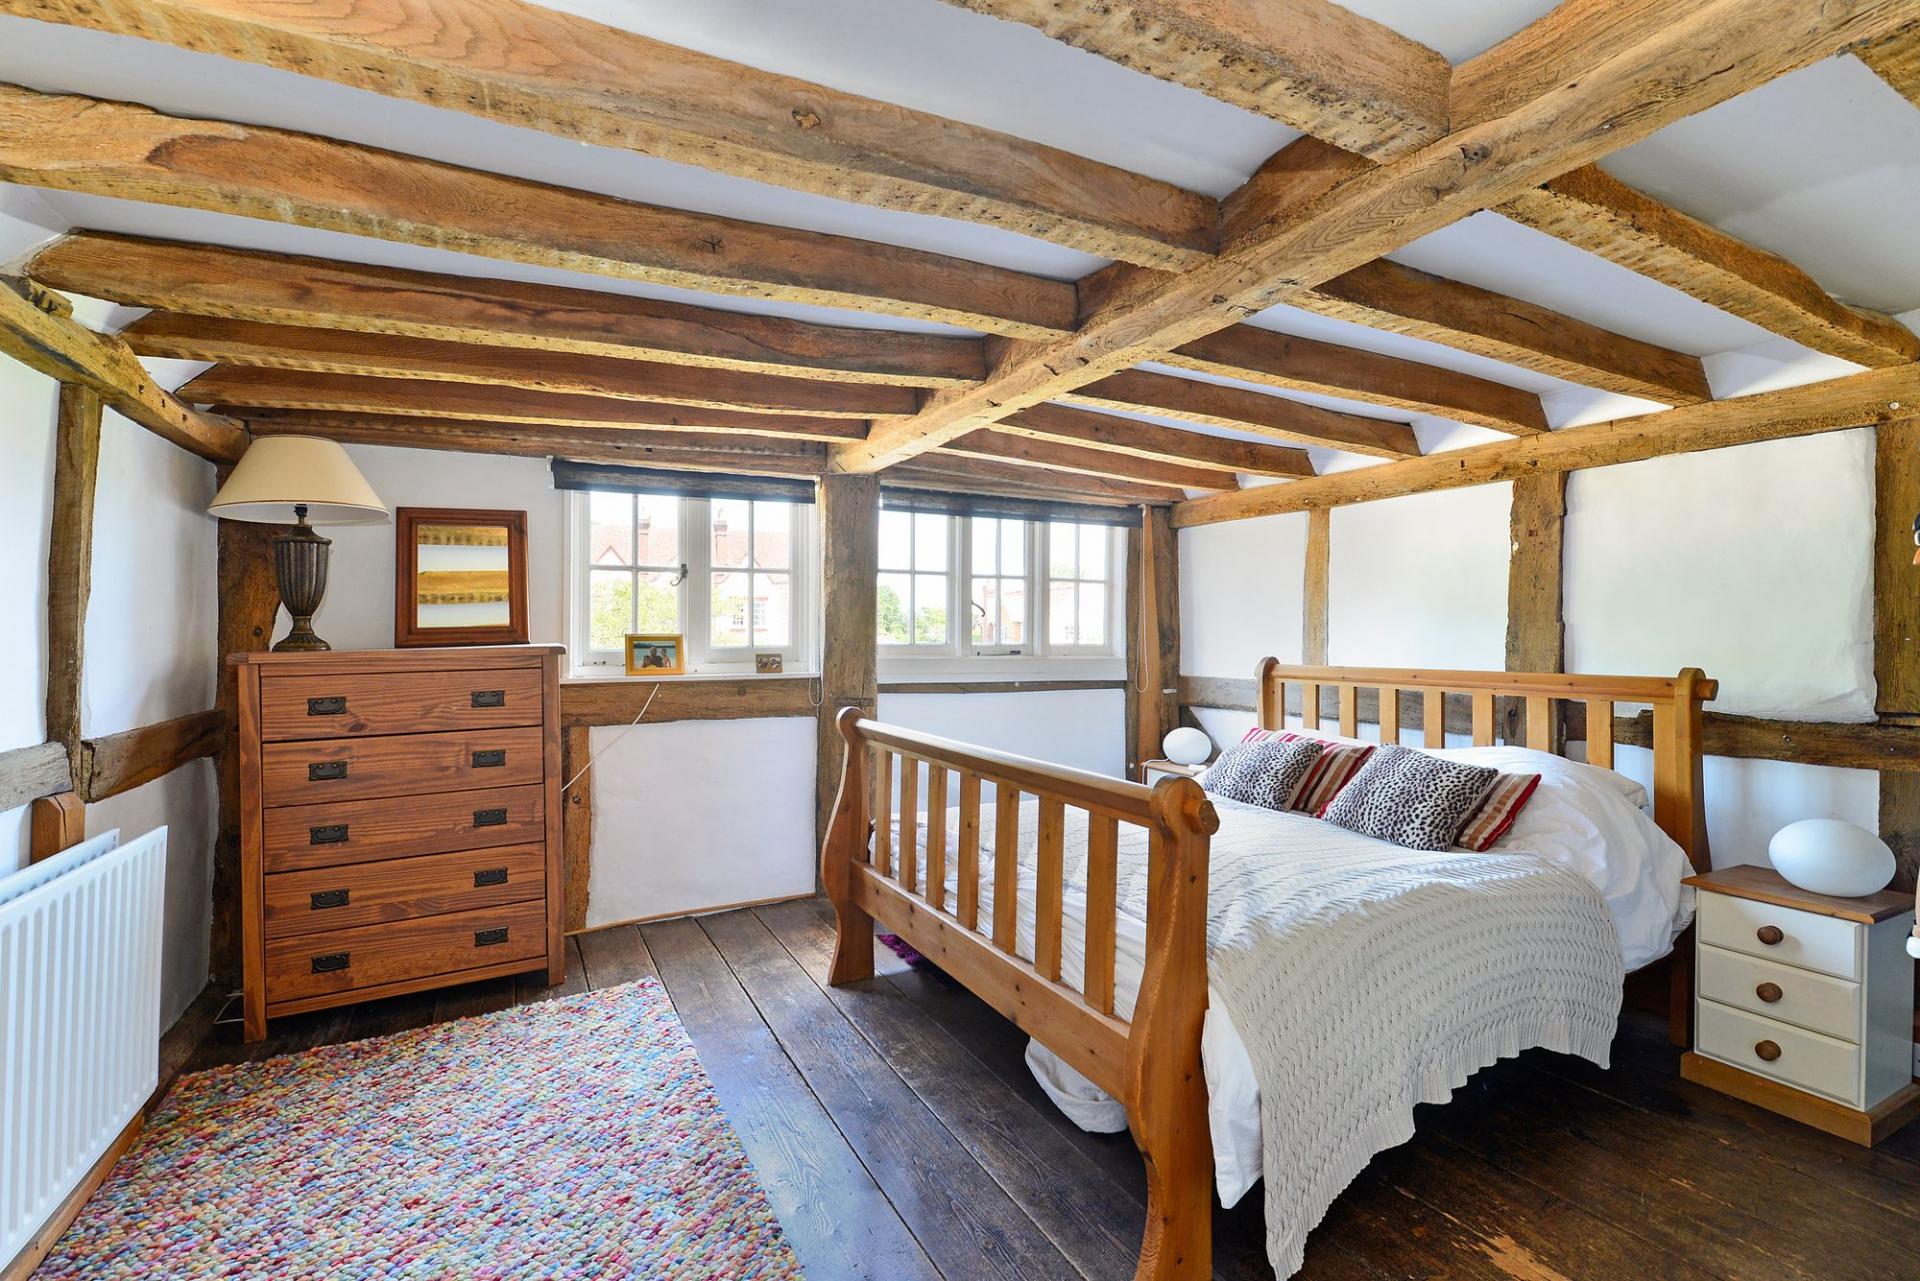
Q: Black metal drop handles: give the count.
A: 10